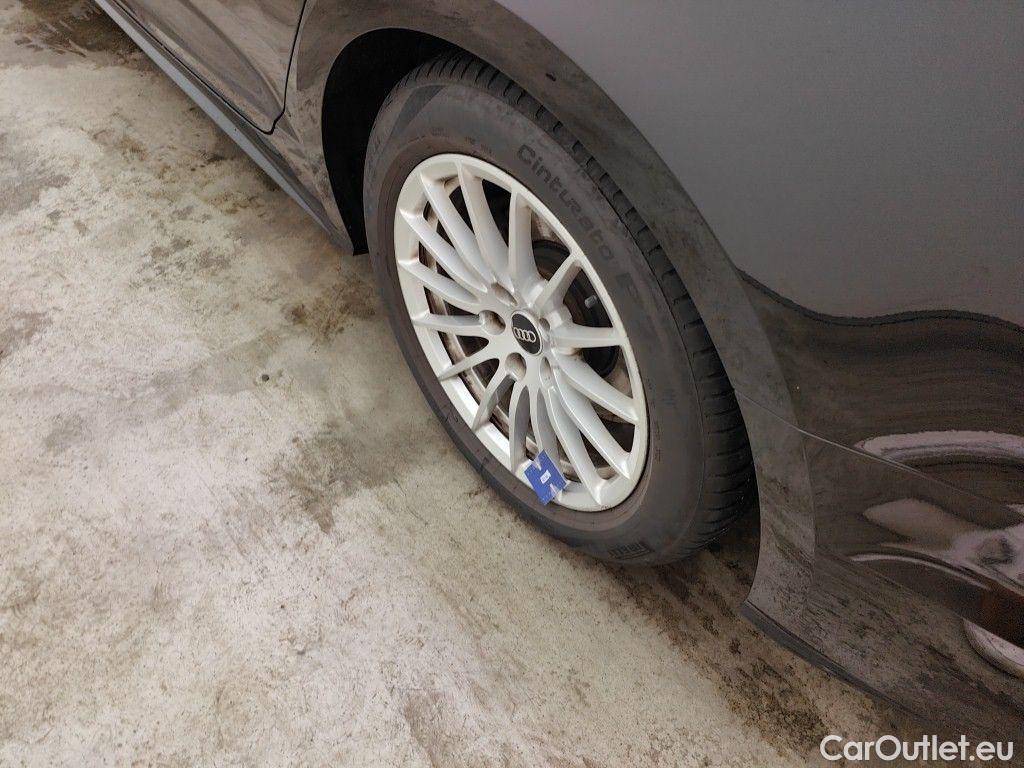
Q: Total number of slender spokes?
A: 15